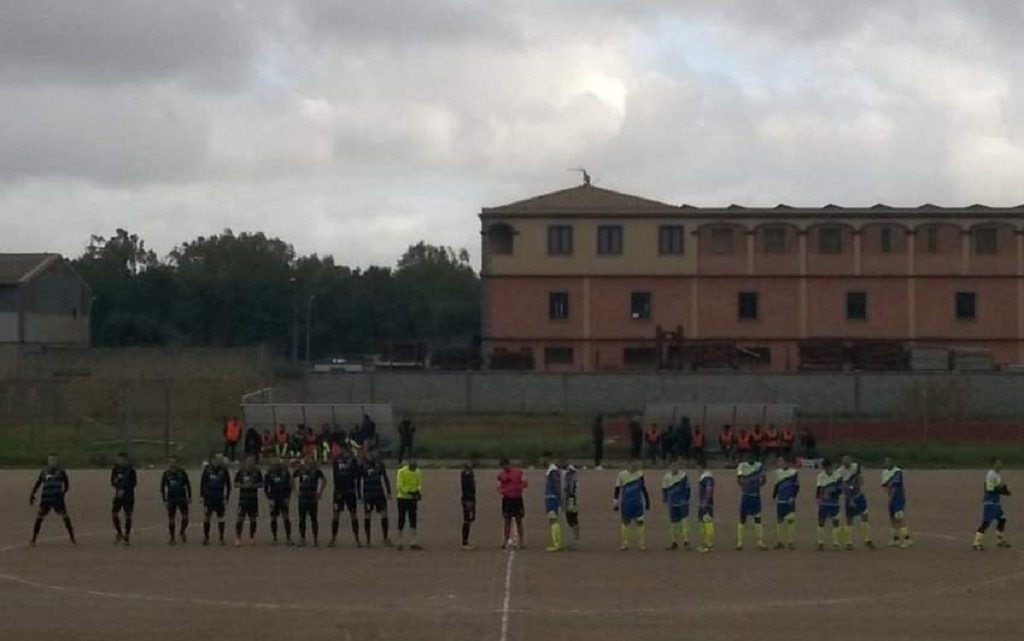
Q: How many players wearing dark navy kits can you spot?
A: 10